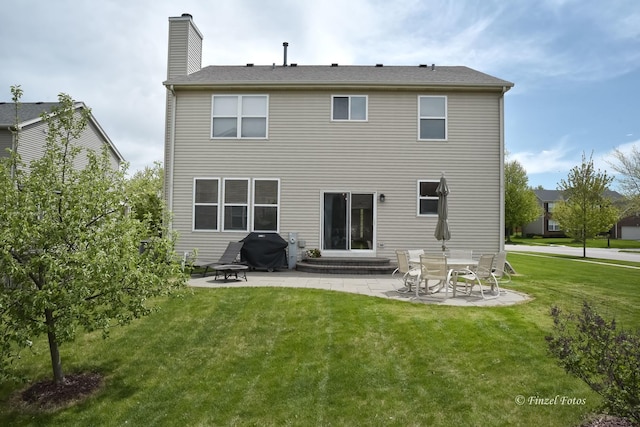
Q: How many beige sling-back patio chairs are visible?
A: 6